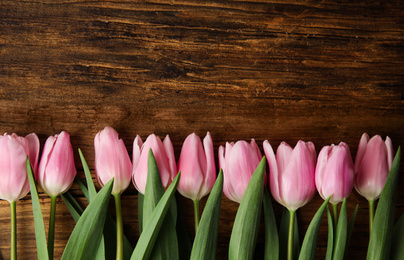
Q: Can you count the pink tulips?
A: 9